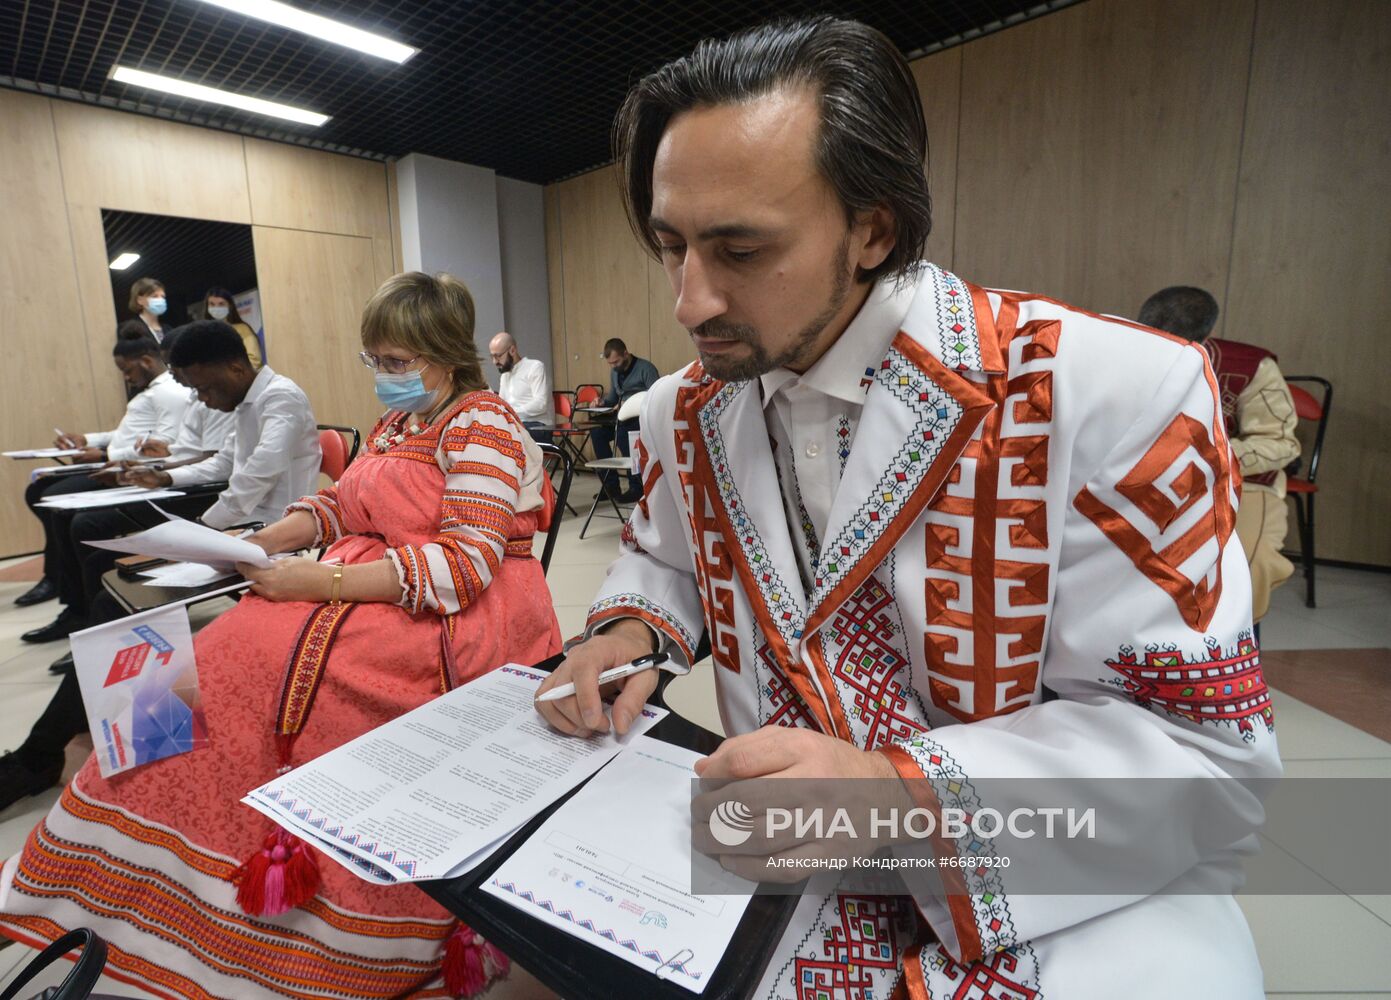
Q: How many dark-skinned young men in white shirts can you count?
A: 3